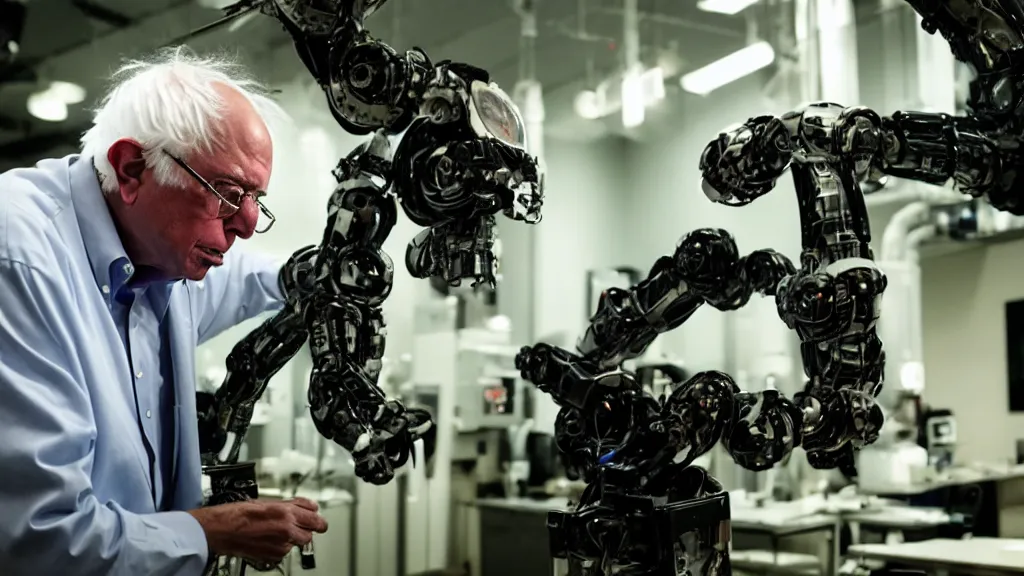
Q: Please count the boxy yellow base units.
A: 0